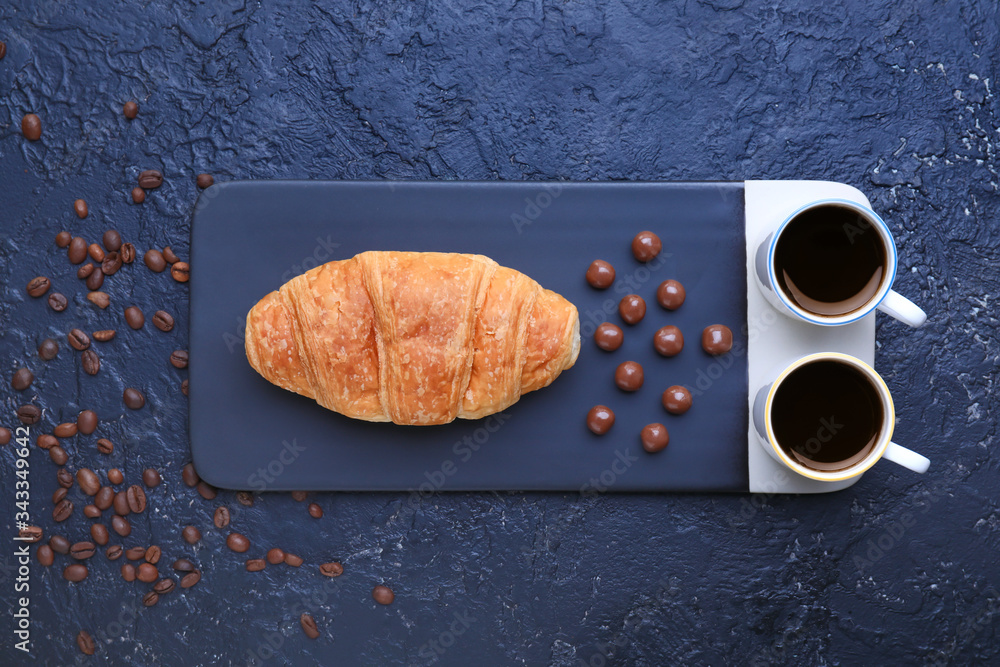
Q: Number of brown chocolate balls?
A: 11